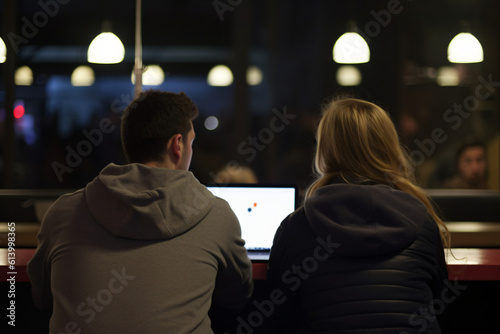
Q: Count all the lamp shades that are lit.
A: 11